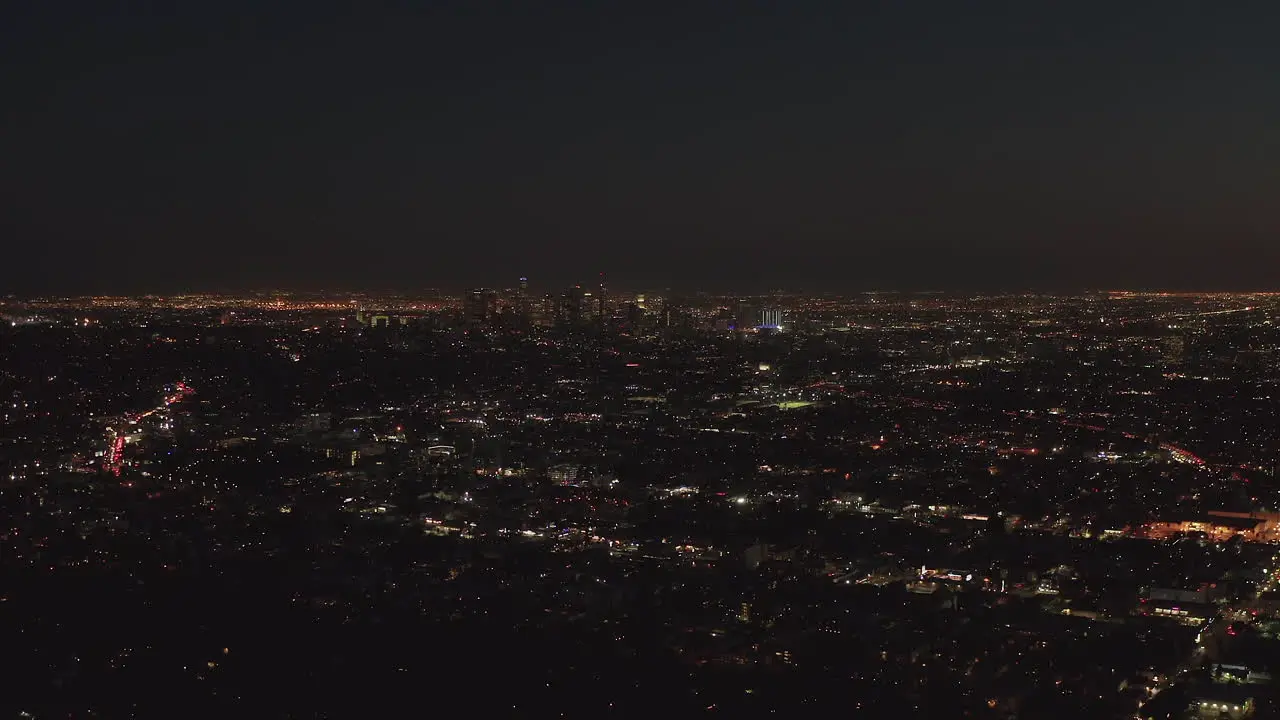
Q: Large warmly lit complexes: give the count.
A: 1